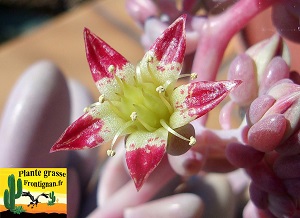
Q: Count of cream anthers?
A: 9